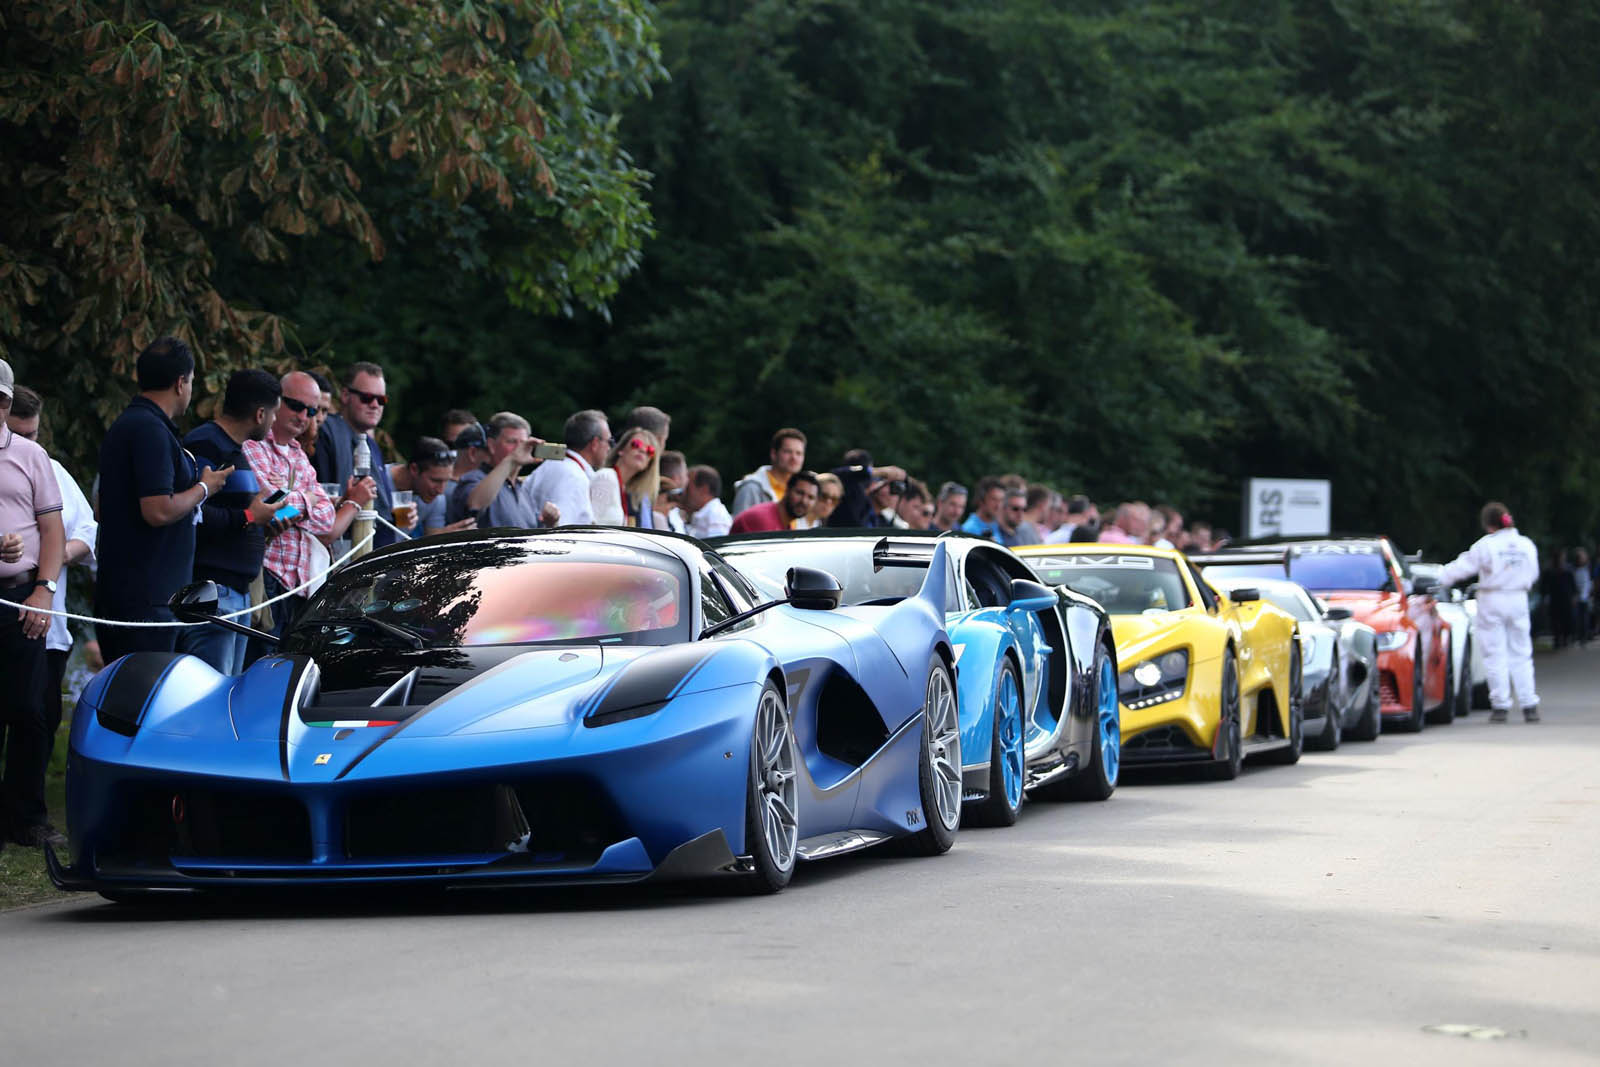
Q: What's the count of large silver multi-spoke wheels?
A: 2